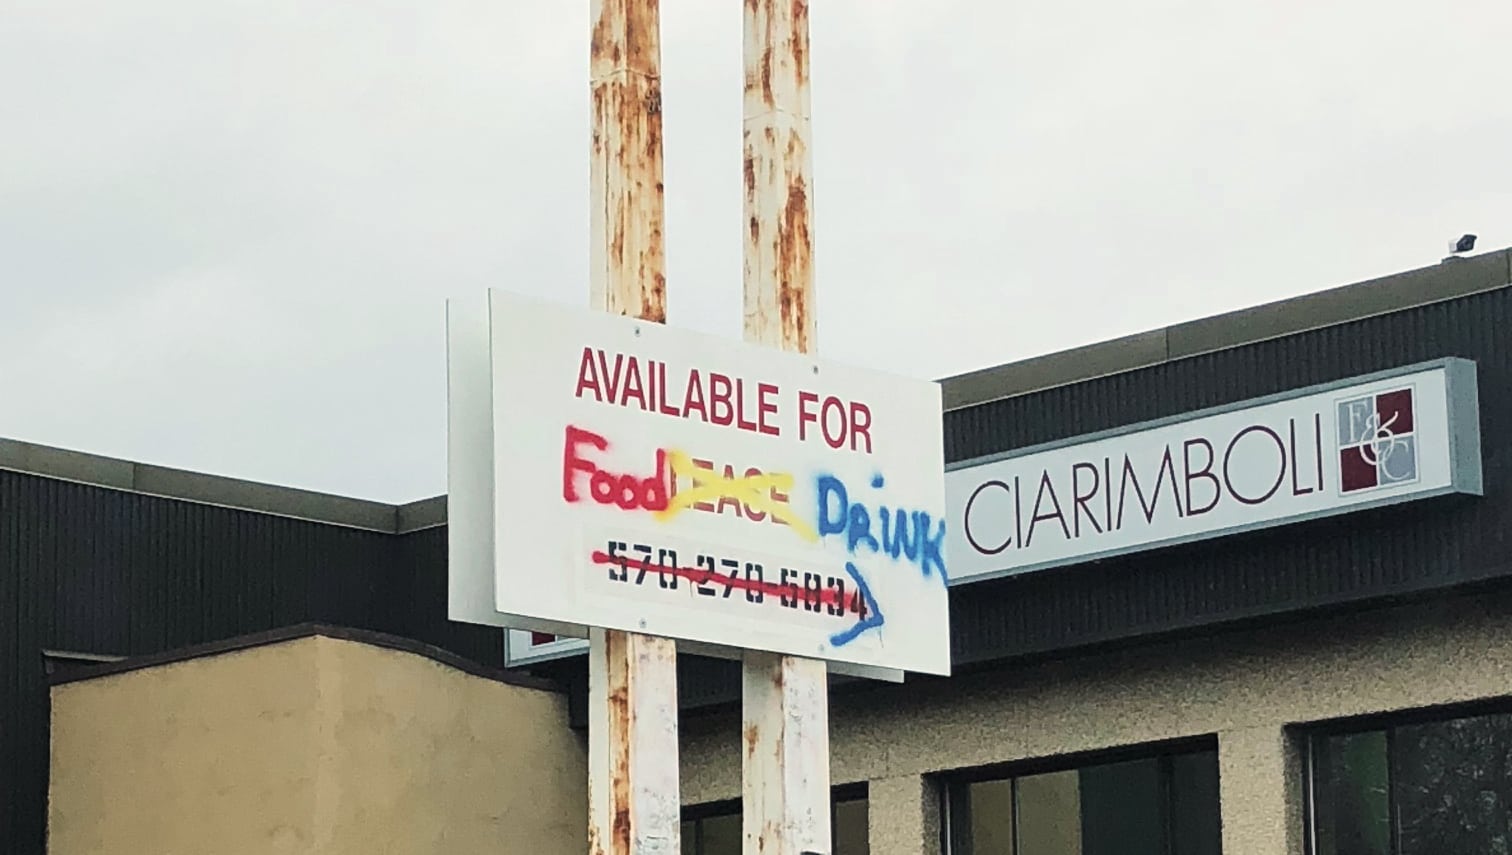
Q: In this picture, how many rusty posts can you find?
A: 2